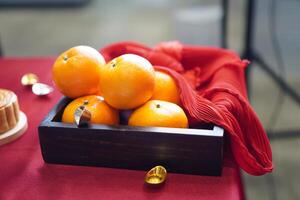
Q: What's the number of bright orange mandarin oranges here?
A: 5